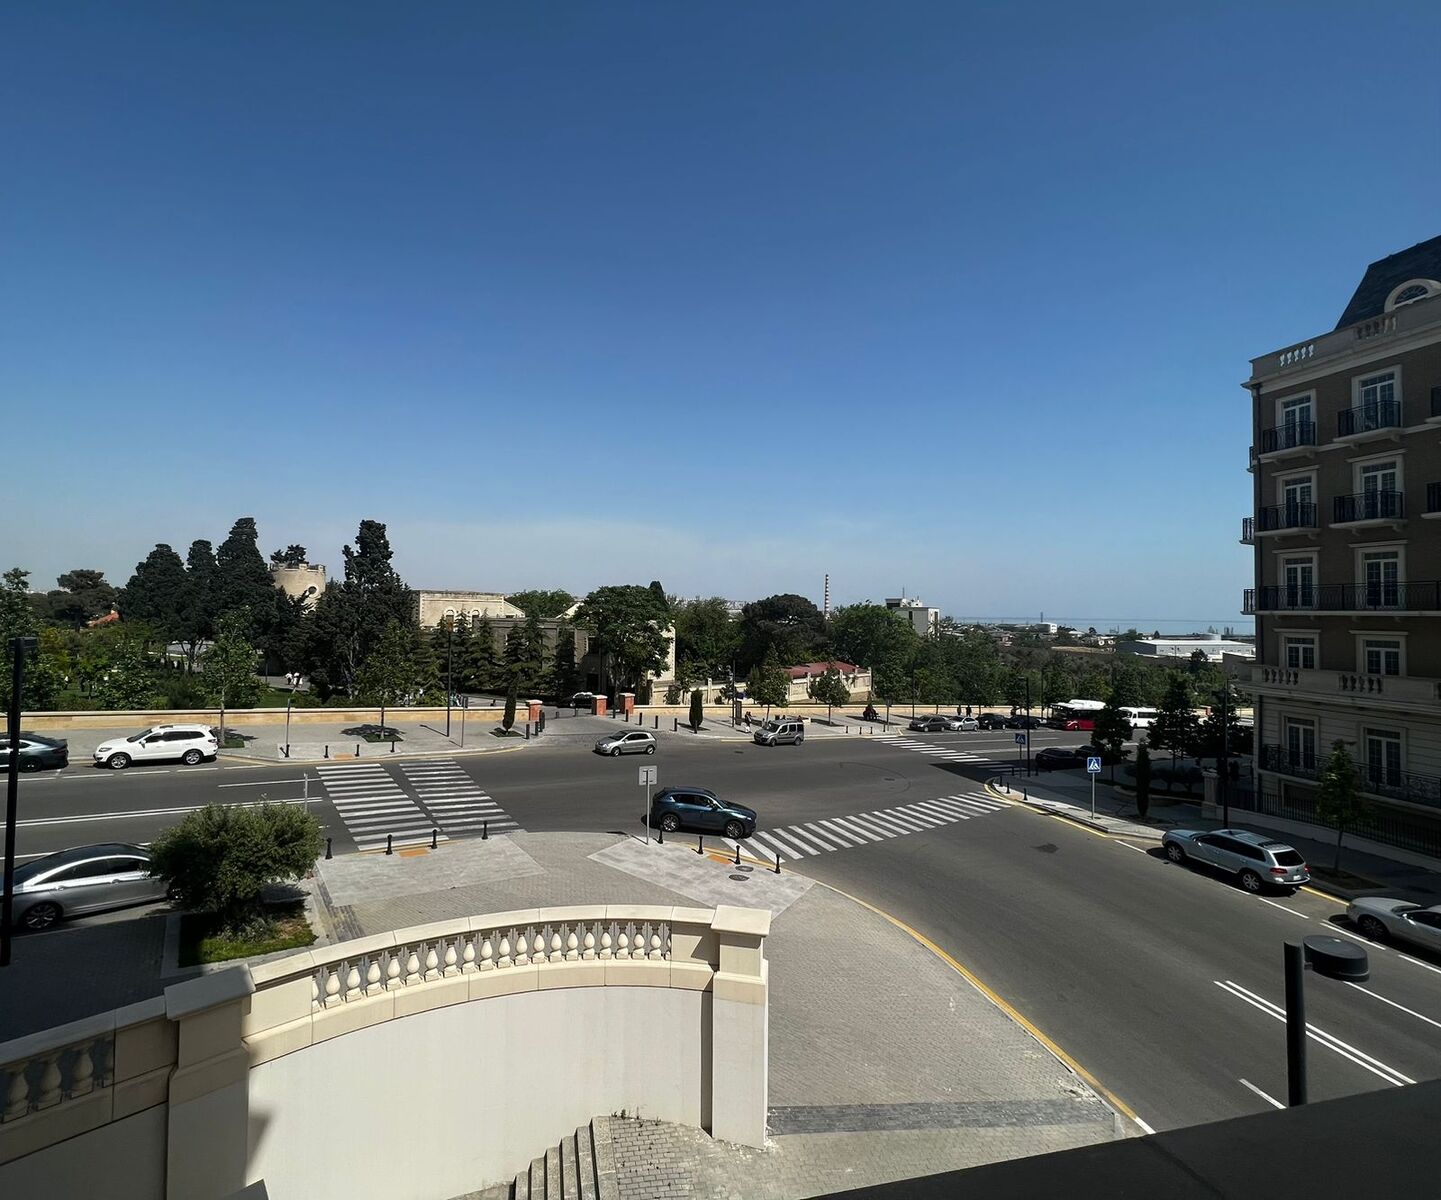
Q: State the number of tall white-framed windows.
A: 10